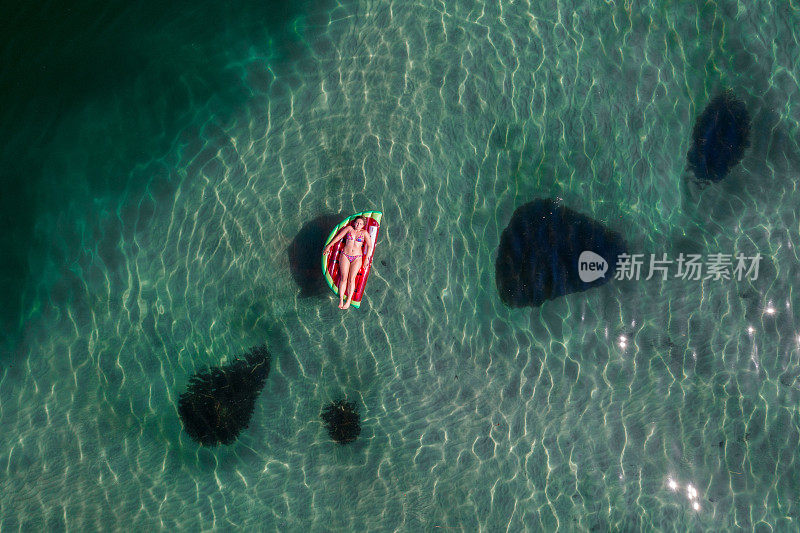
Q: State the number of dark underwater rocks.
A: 4